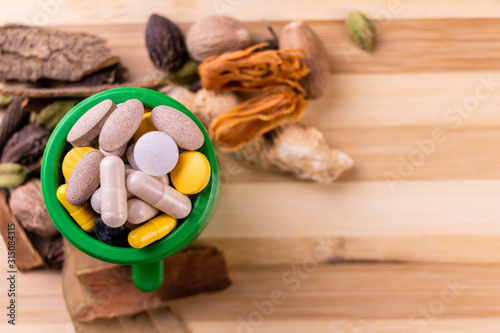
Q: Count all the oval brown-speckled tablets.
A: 4